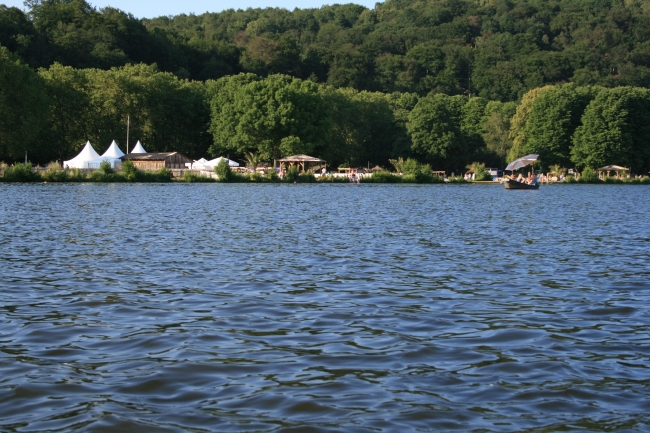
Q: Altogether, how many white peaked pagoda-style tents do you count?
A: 3